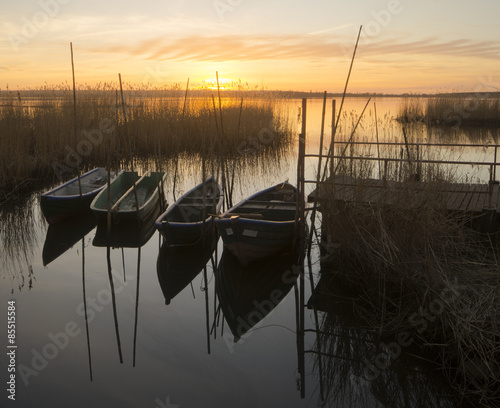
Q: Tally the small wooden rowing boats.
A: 4